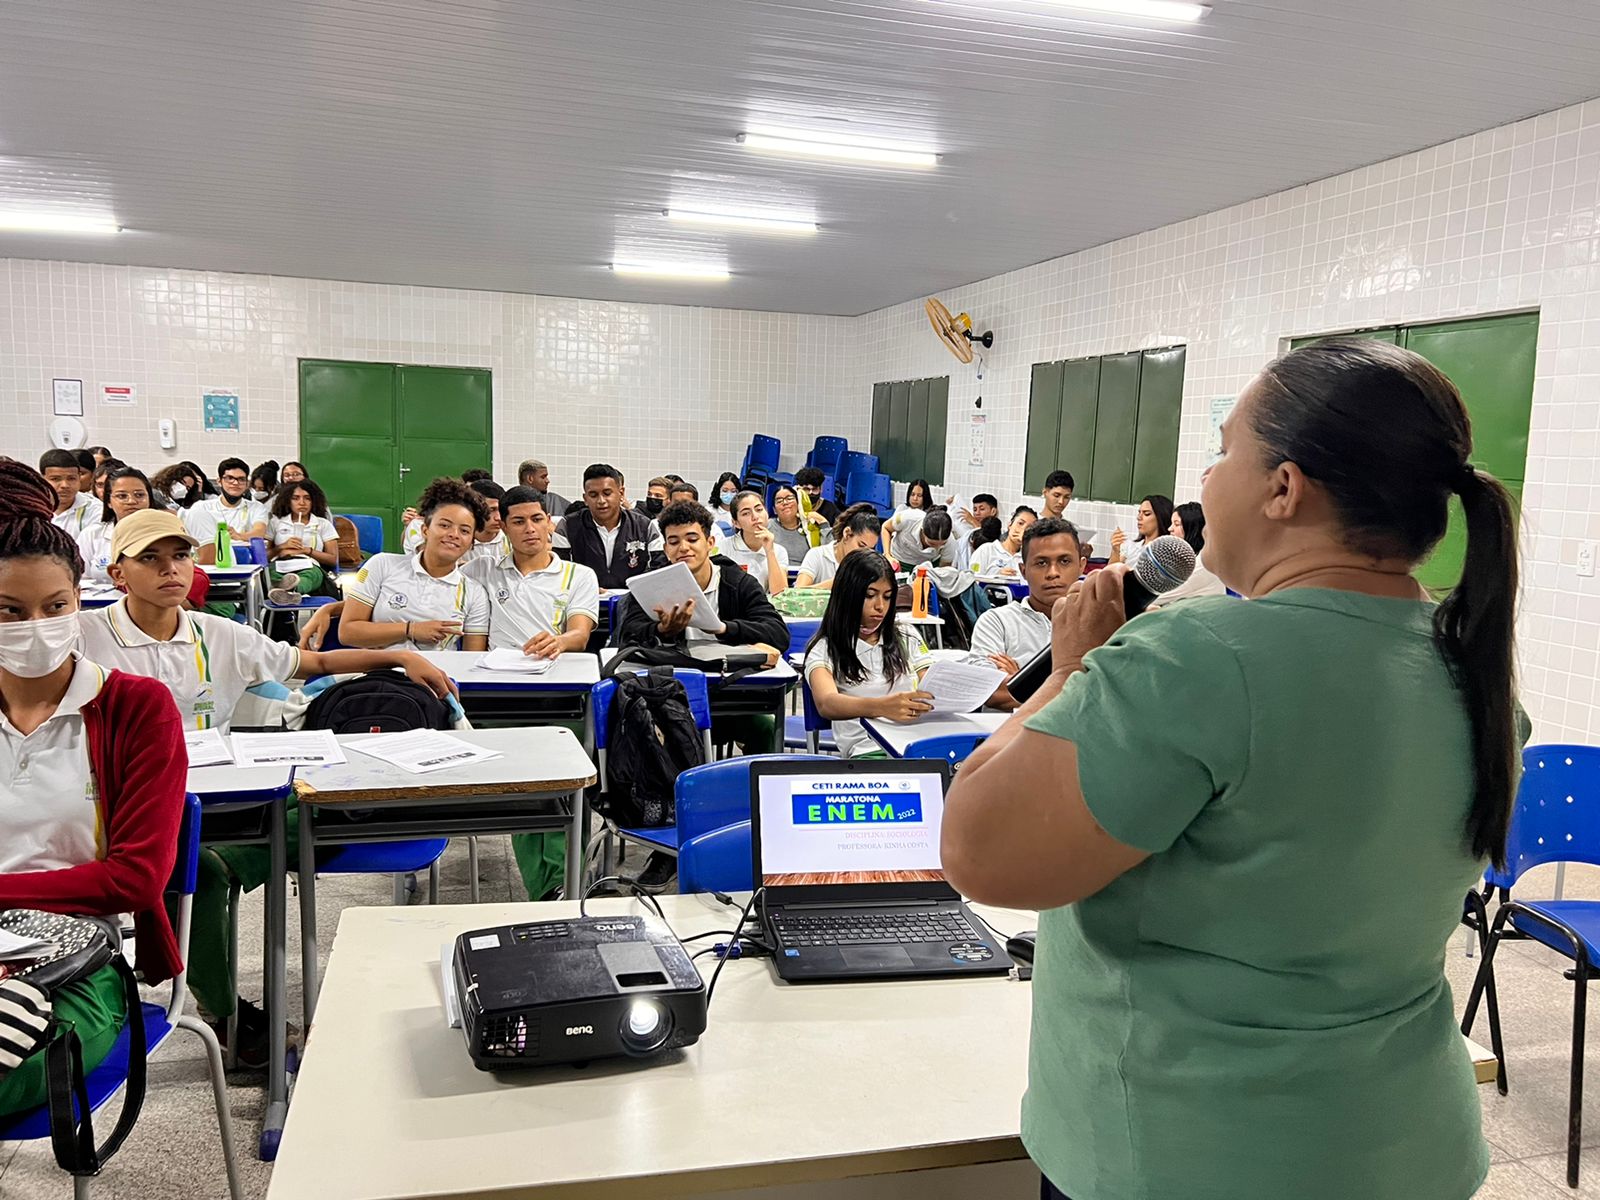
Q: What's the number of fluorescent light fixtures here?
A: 5